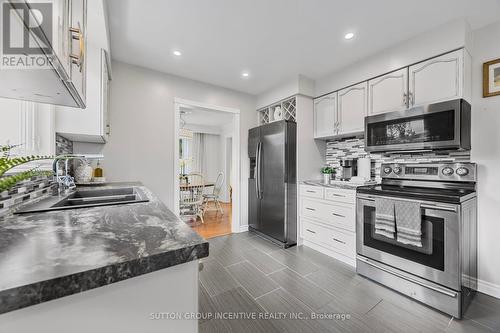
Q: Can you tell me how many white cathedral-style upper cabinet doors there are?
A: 4